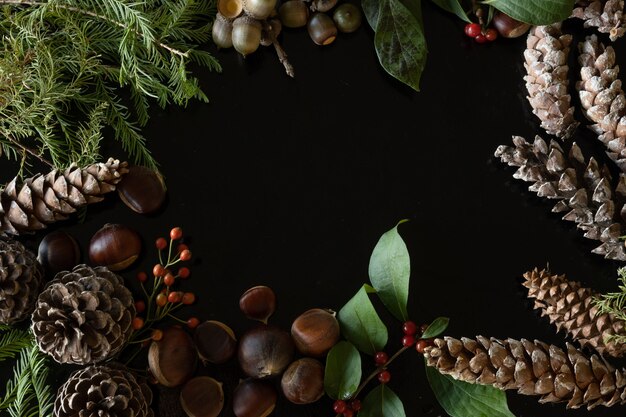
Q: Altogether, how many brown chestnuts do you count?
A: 12